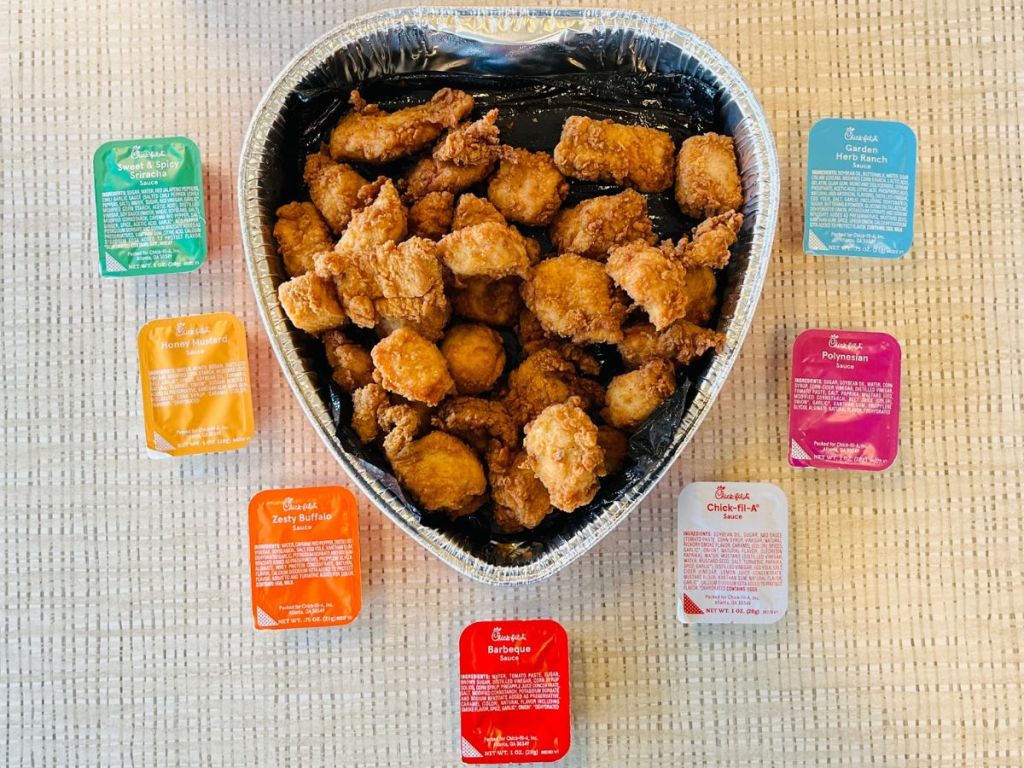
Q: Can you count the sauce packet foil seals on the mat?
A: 7